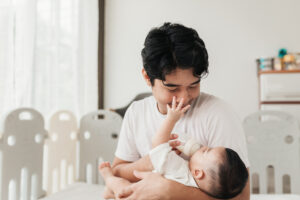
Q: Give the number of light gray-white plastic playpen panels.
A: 4